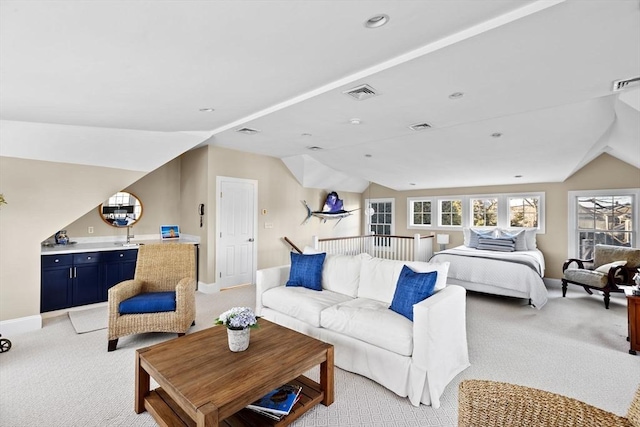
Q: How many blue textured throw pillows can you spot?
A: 2